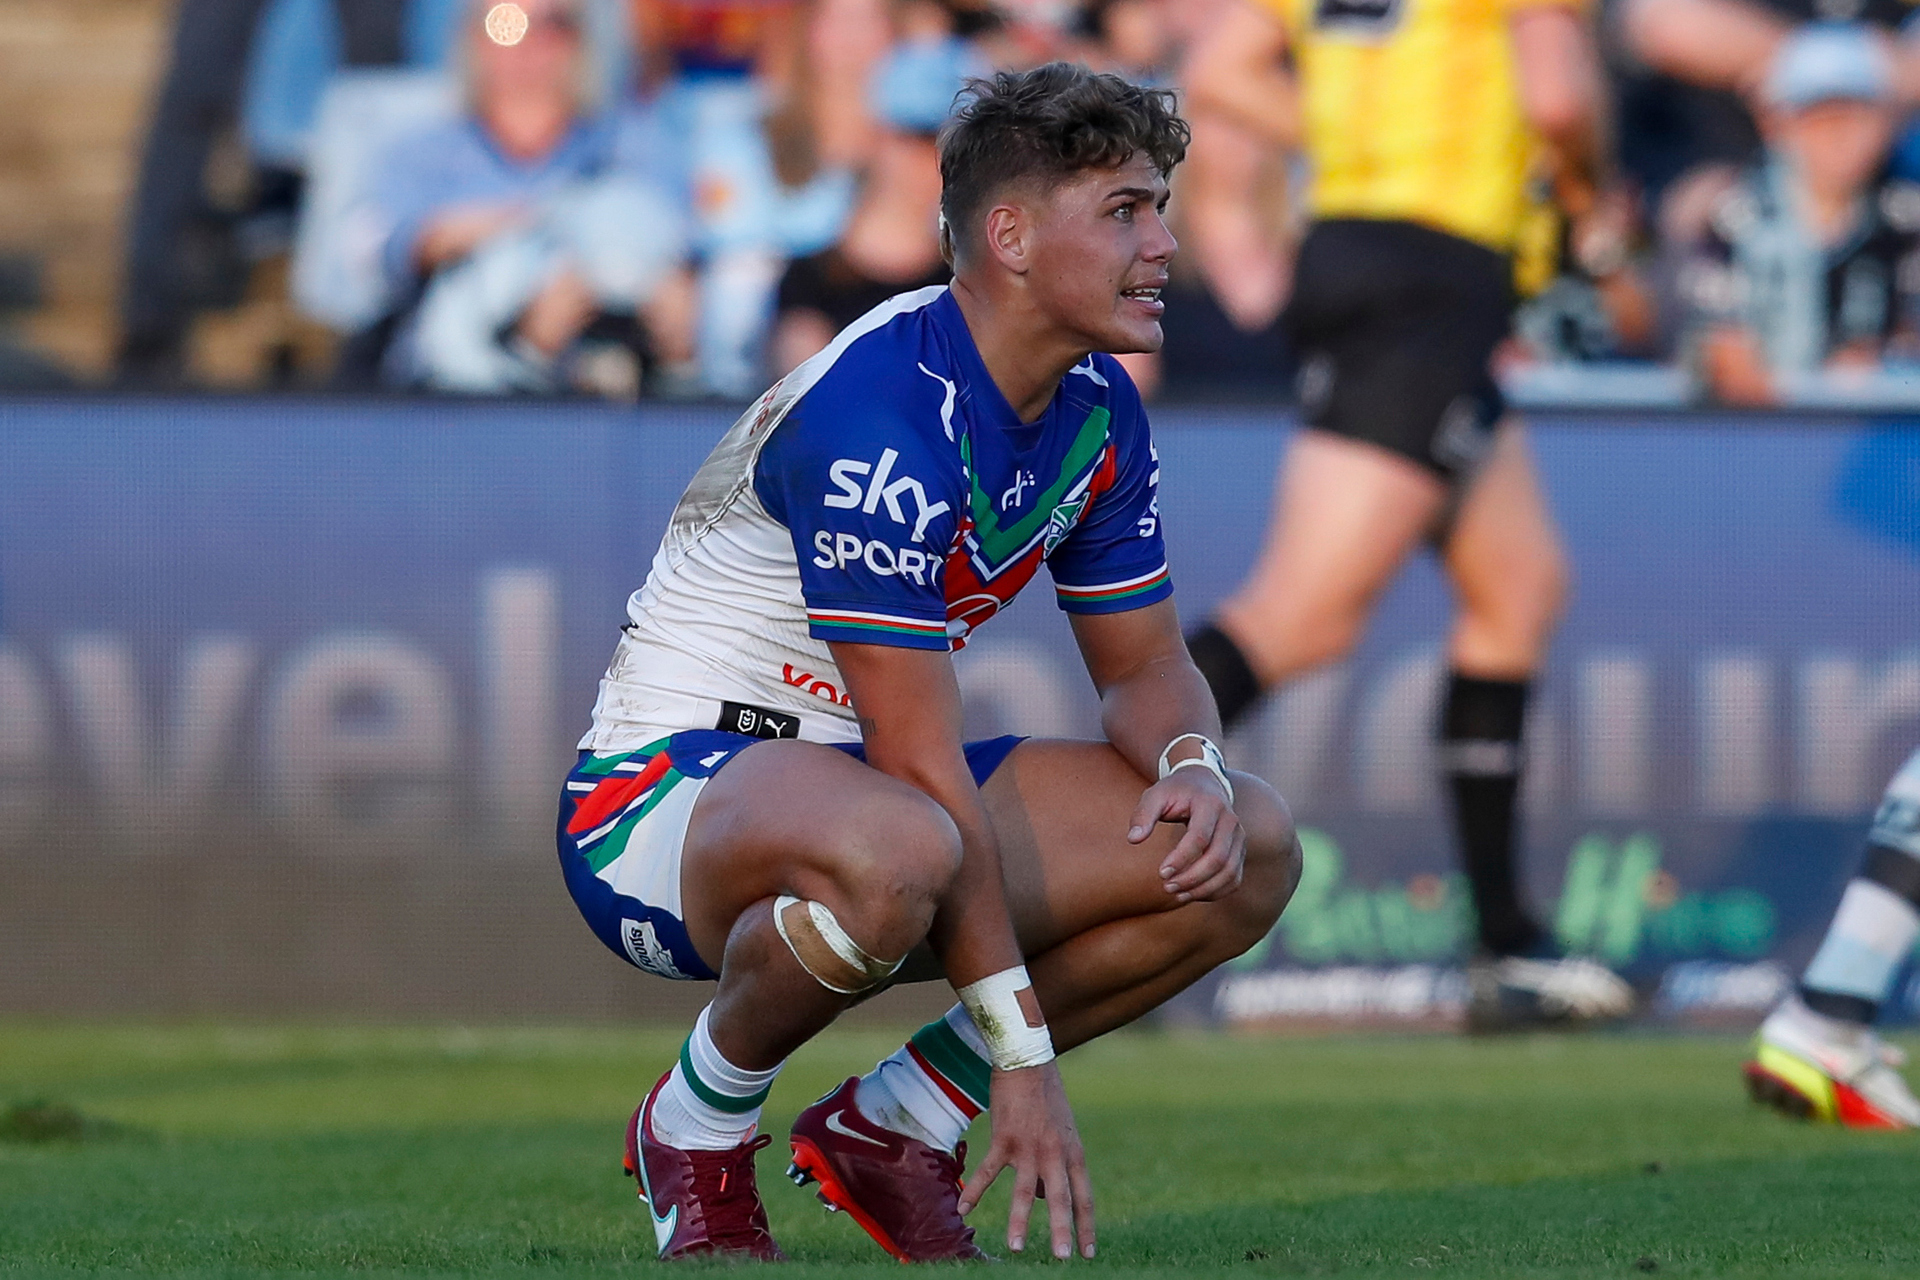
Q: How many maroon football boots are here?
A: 2